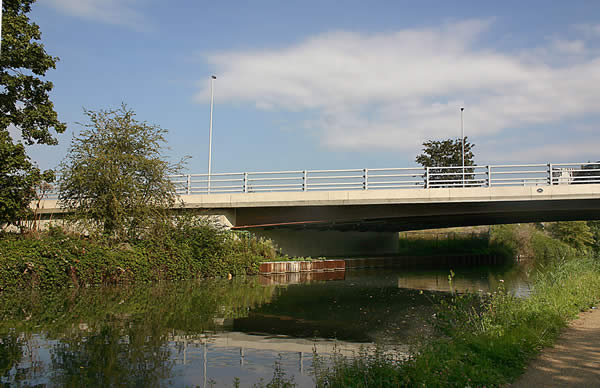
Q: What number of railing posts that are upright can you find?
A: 7